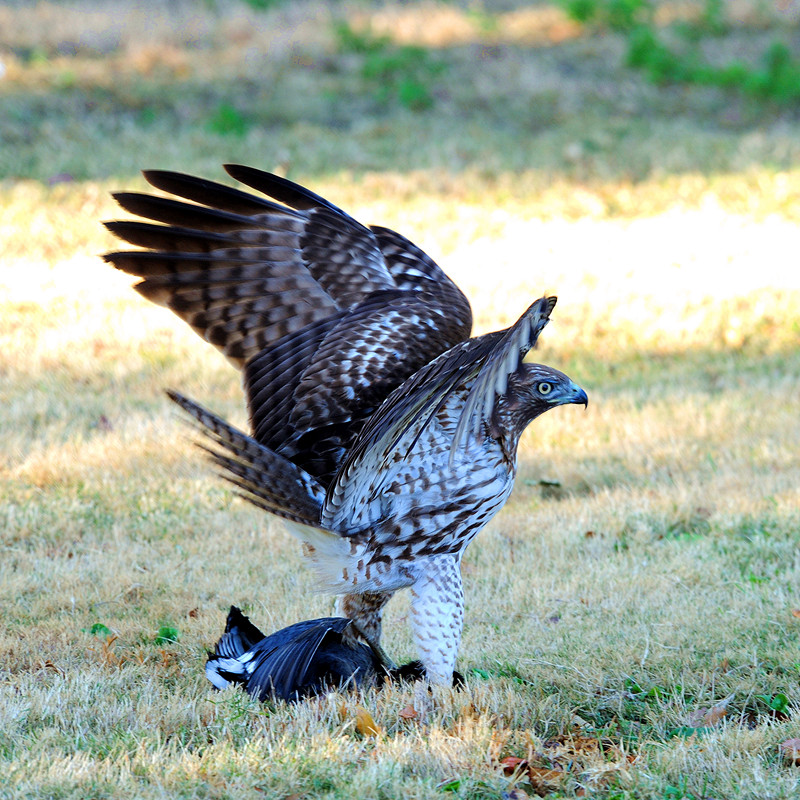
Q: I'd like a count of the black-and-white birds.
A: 1